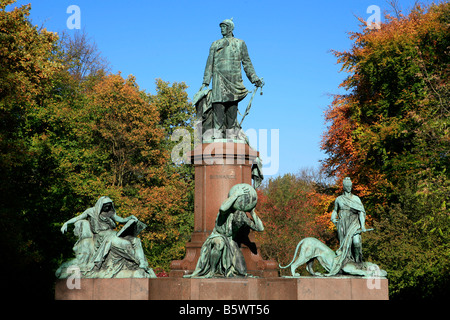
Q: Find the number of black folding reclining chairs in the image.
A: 0